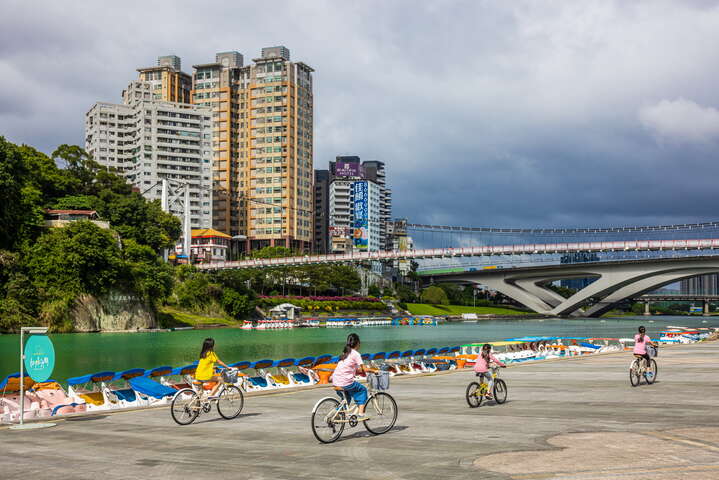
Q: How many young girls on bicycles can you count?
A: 4